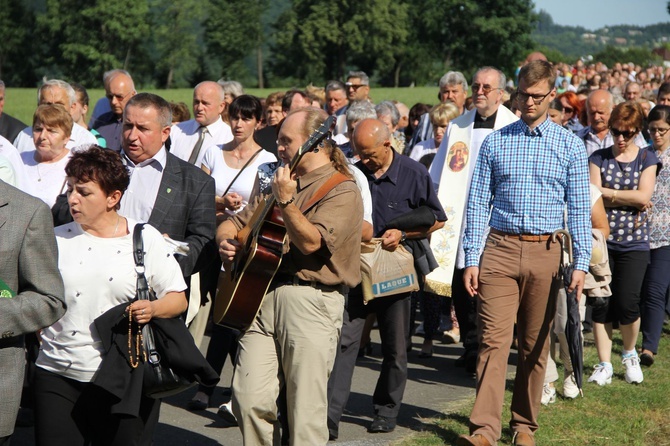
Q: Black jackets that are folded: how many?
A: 2